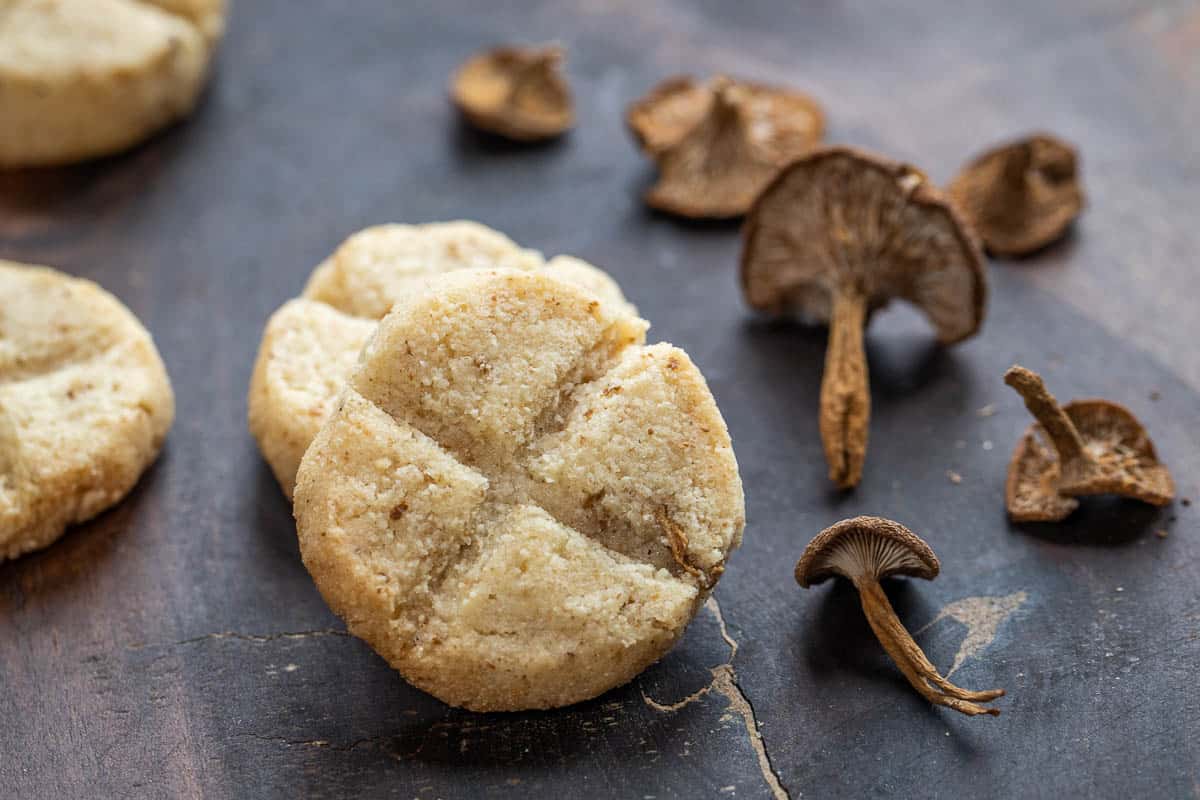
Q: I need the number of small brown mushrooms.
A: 6